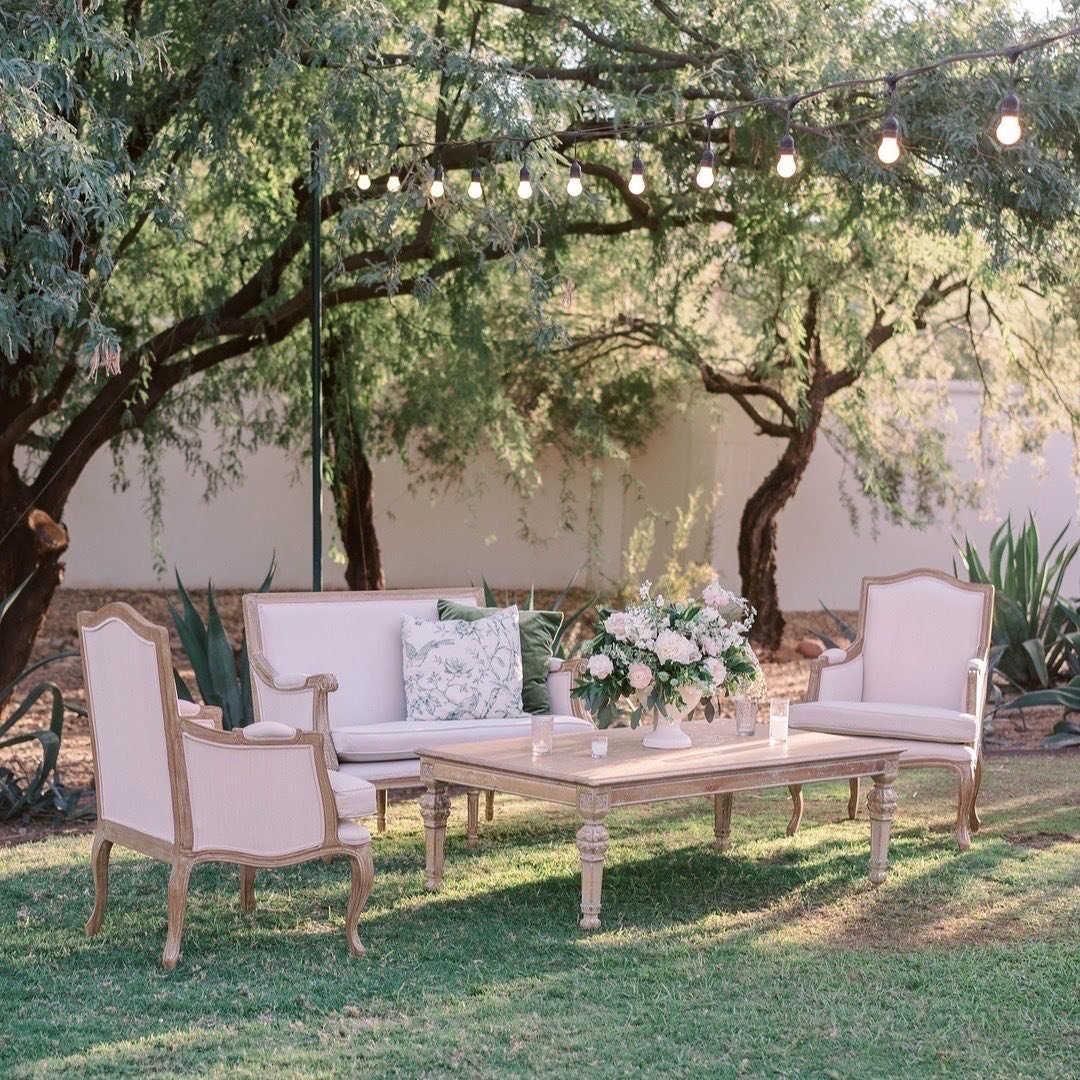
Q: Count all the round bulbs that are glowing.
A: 11